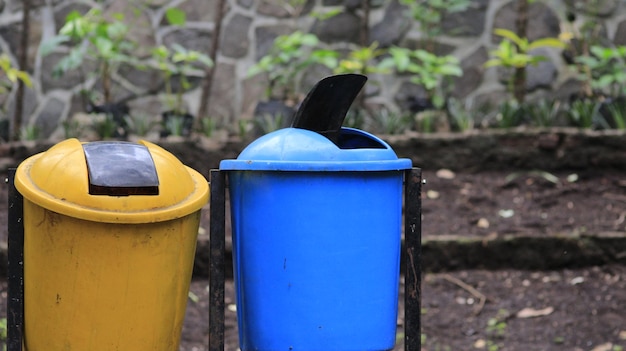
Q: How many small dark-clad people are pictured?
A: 0